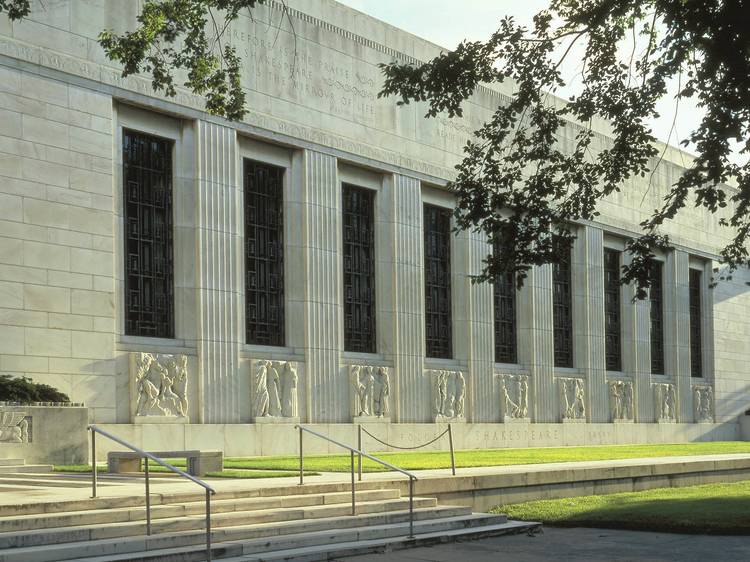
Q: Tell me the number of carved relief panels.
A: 9